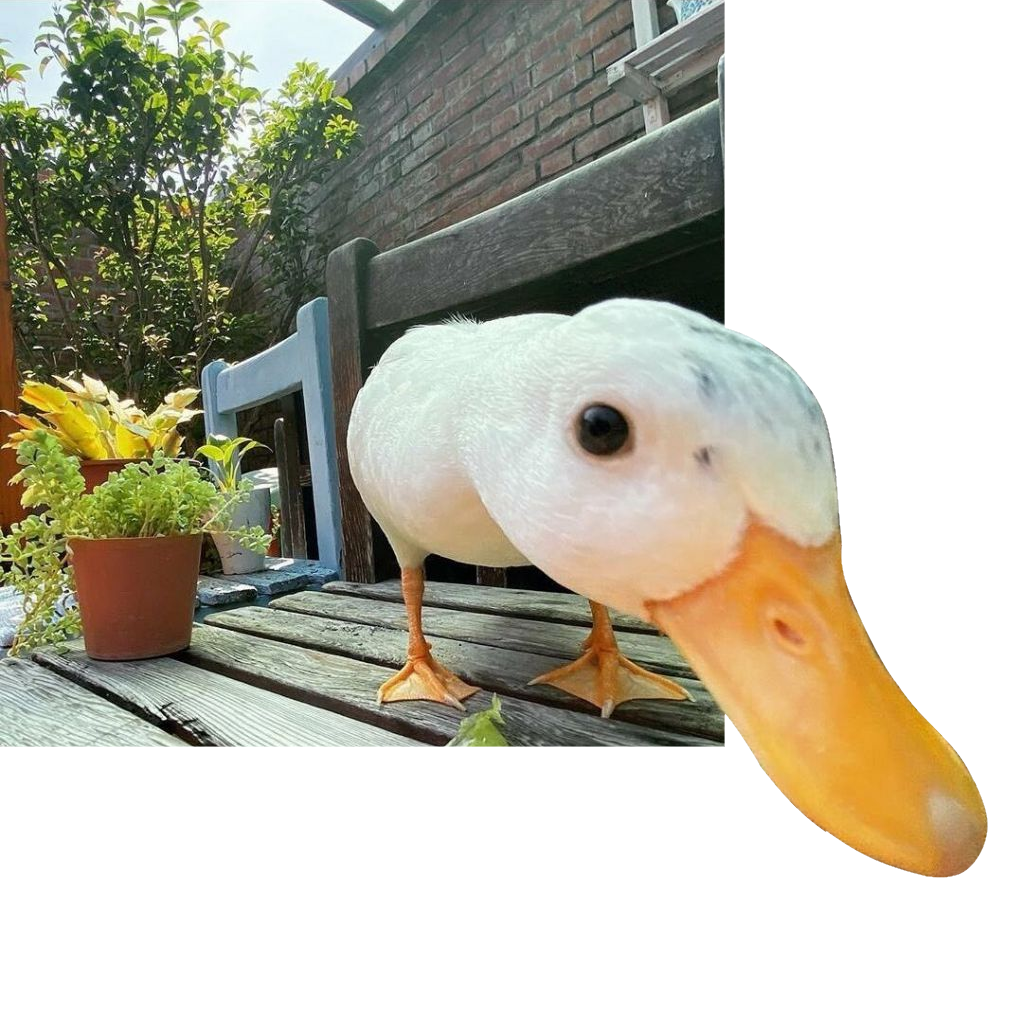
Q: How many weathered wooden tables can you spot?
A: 1